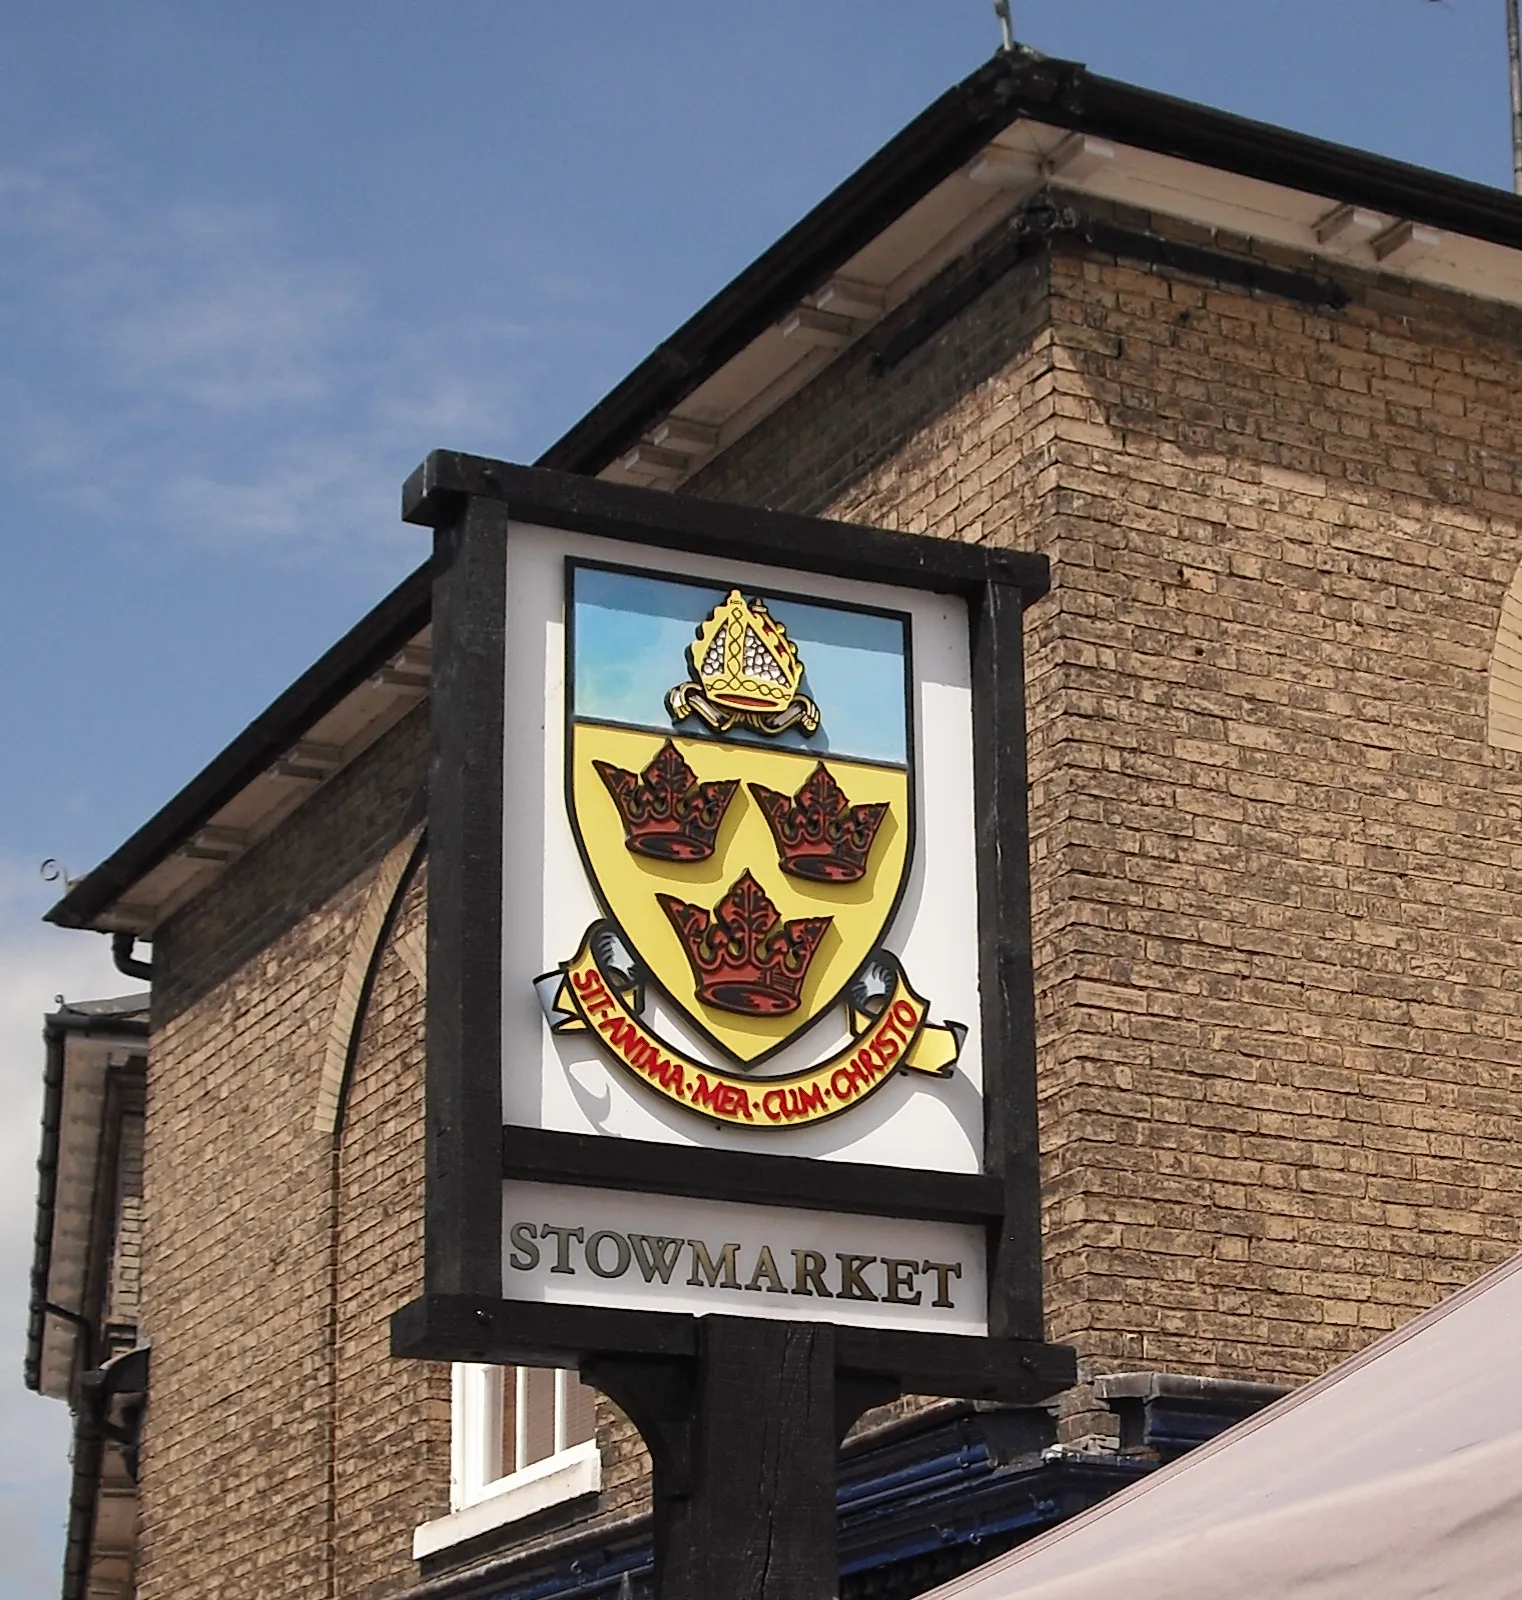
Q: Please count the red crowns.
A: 3